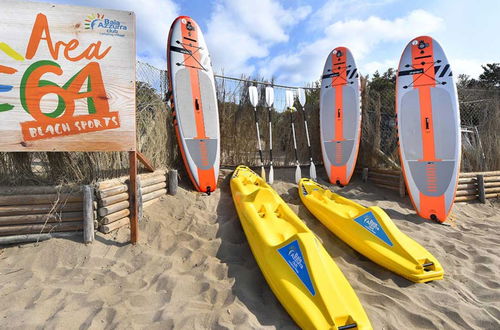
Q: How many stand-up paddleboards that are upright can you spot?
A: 3